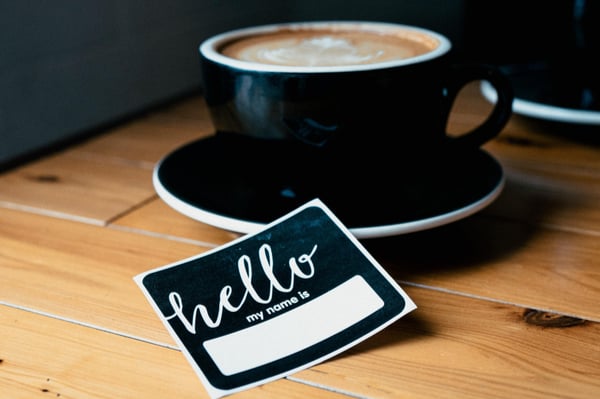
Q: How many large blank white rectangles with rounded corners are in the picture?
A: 1